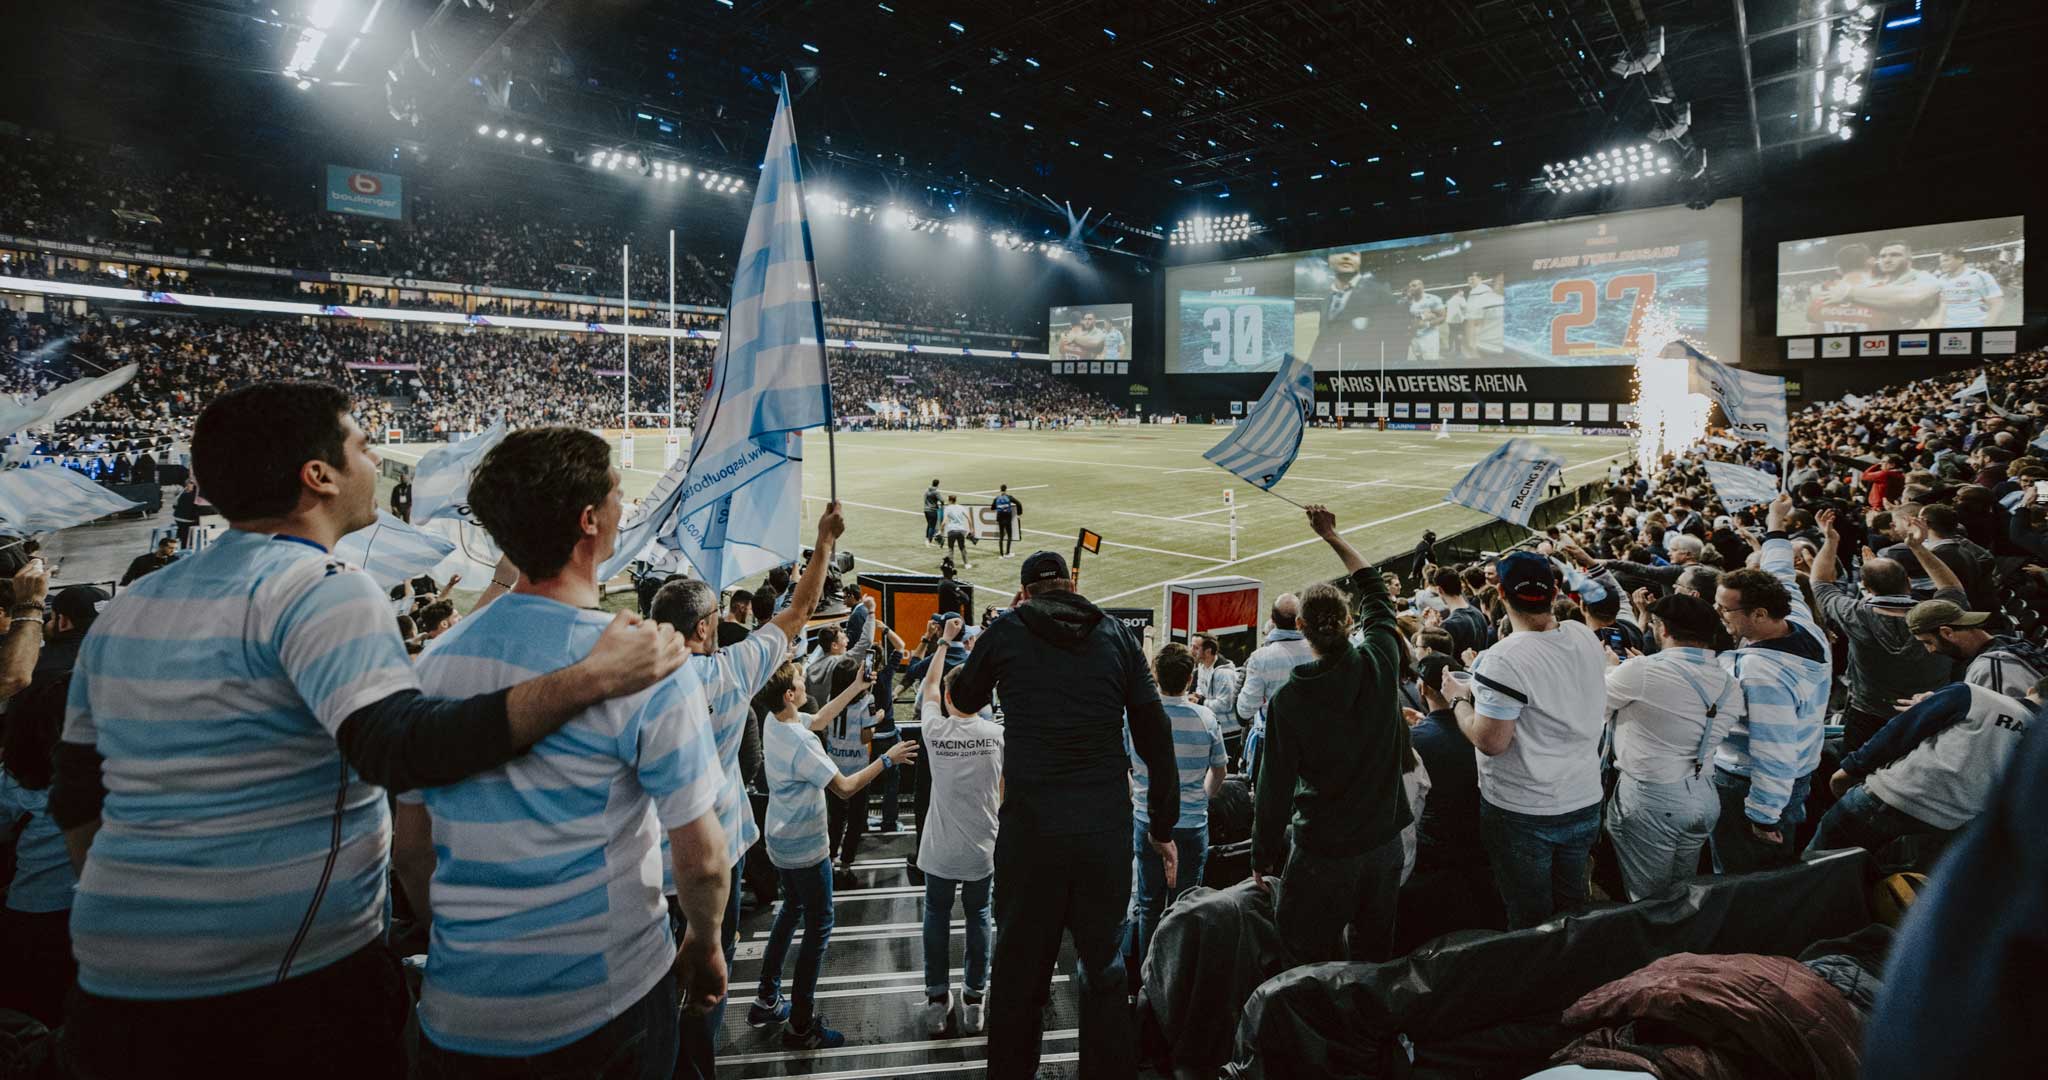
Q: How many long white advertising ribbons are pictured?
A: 1